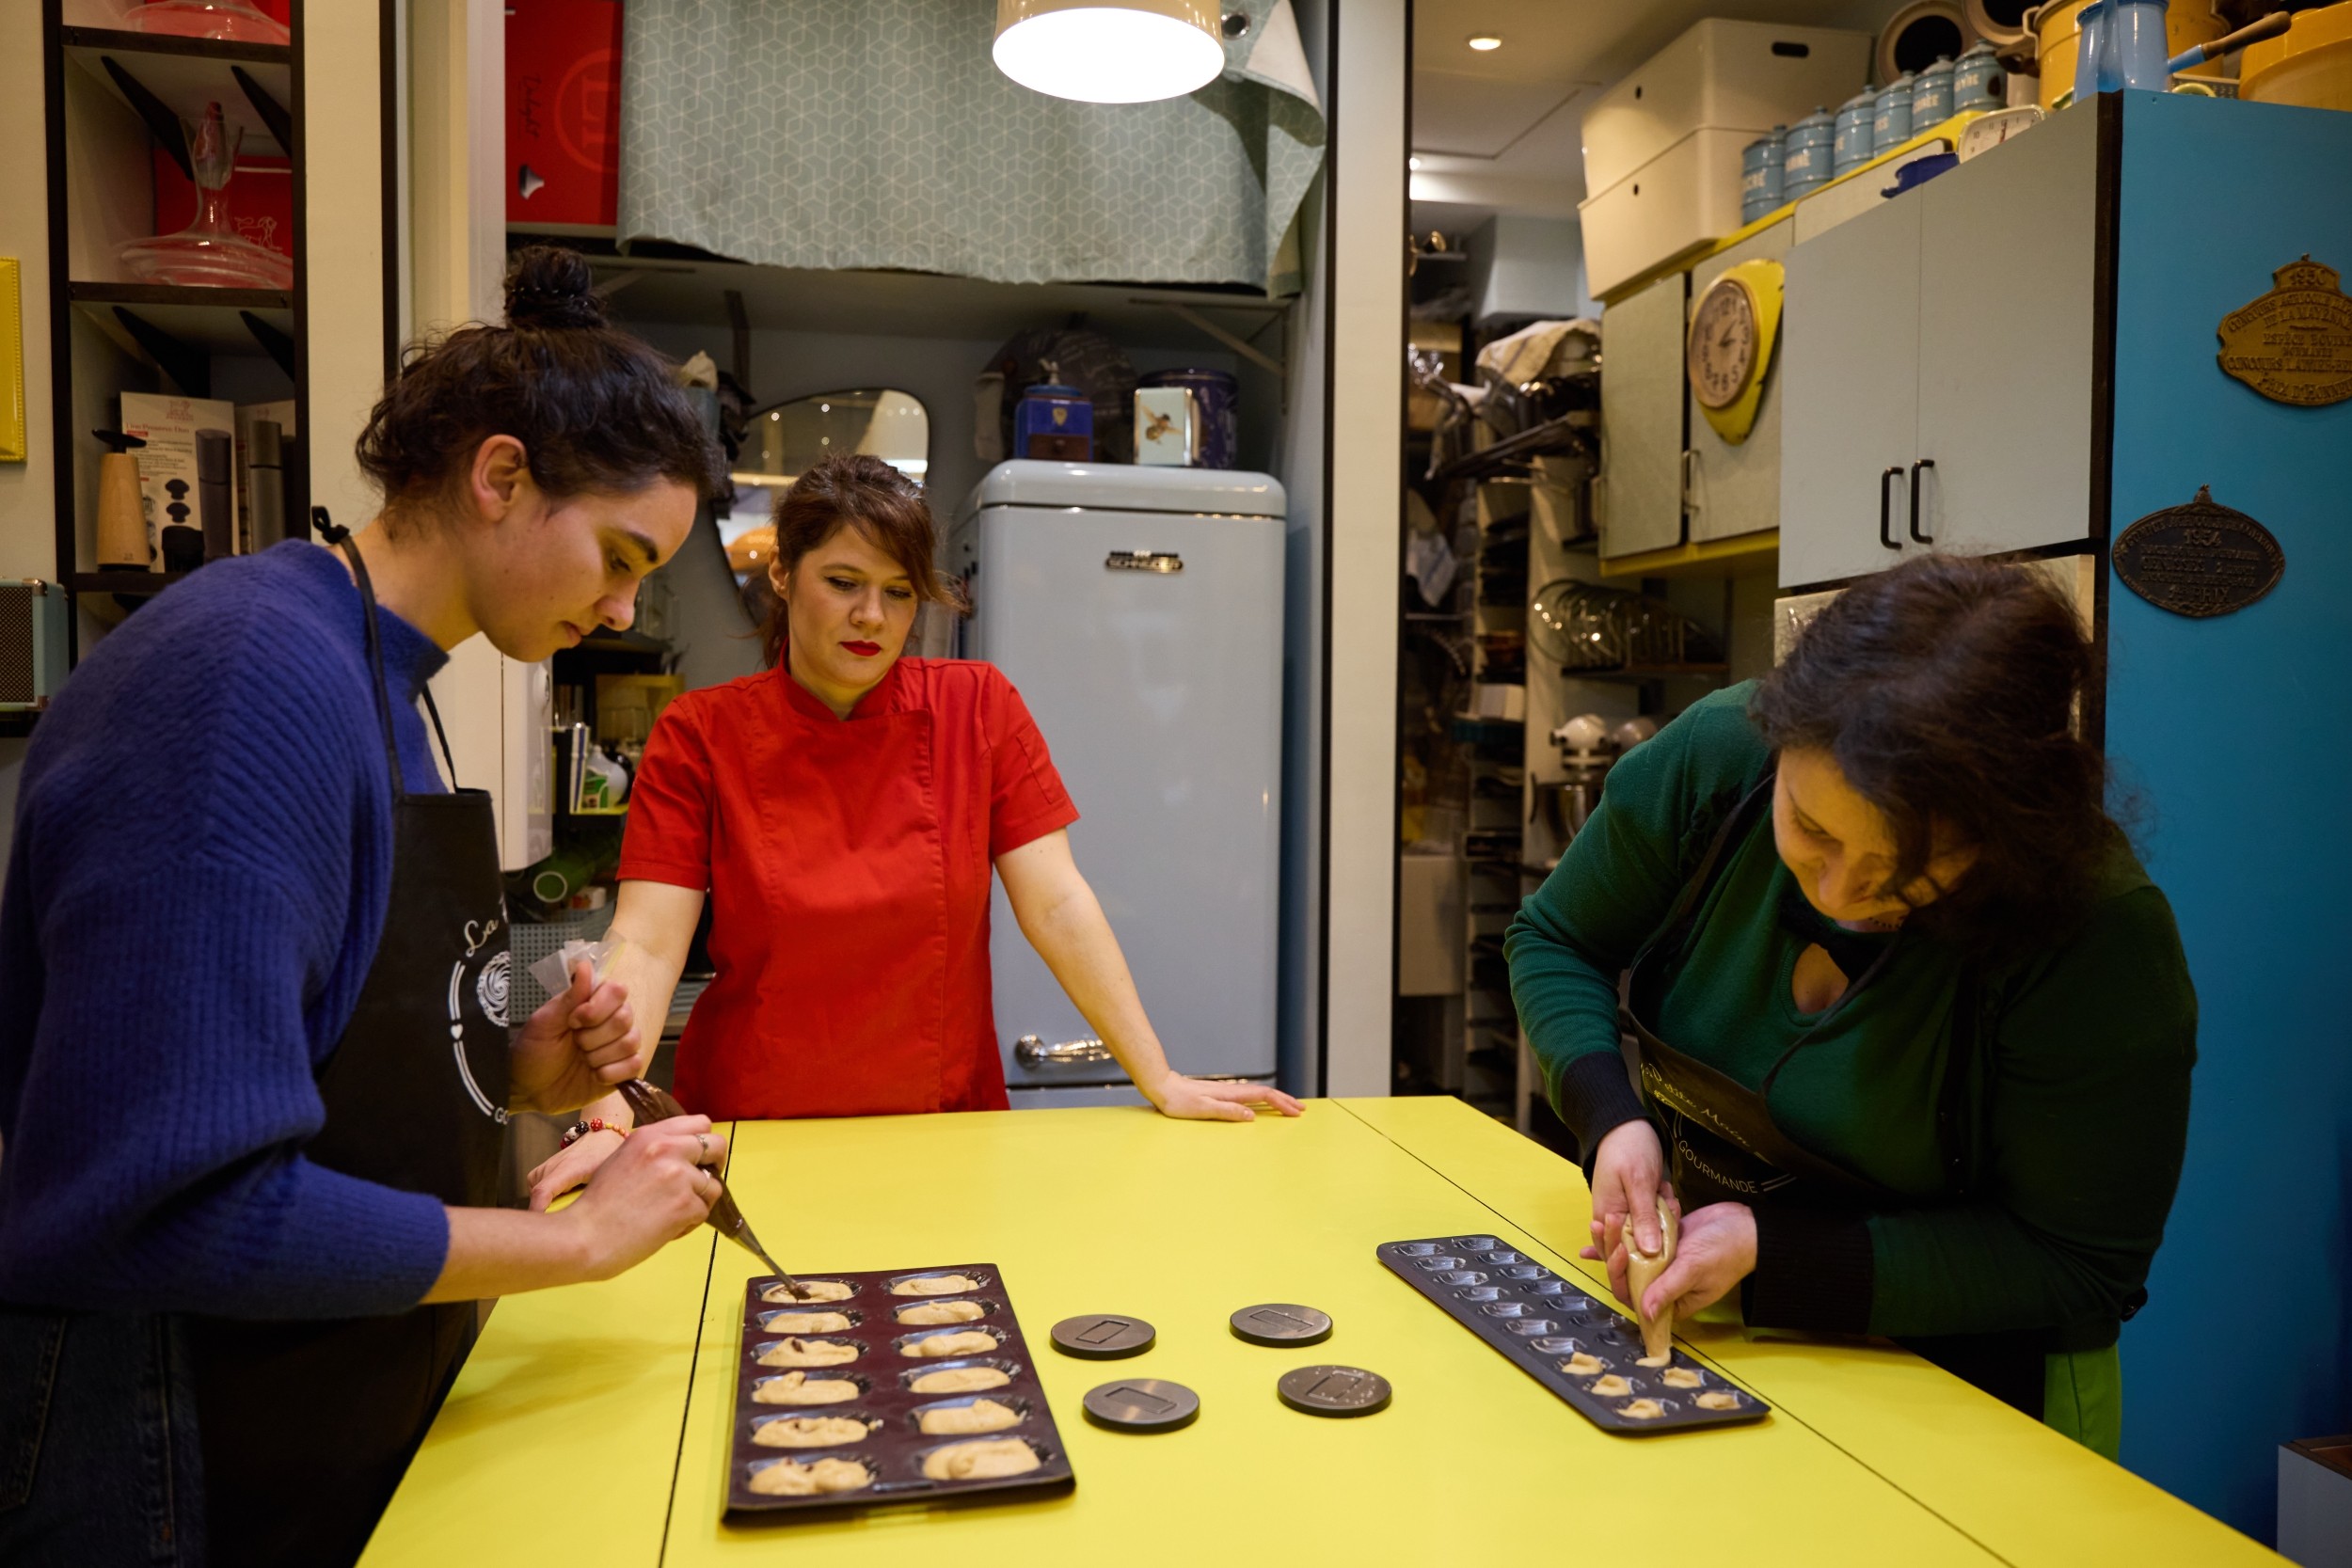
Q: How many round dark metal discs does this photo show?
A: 4